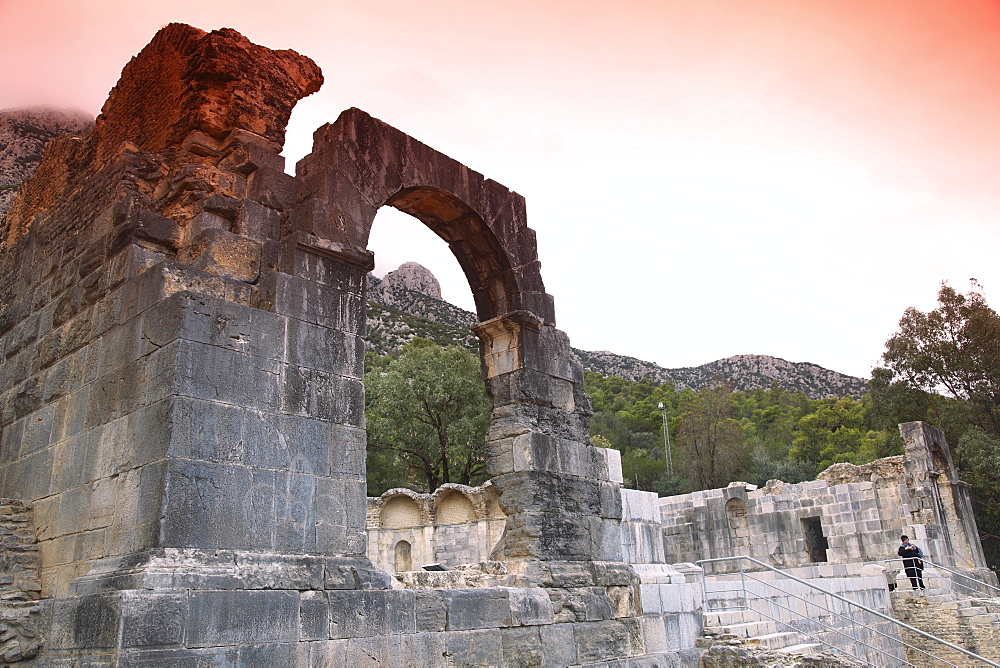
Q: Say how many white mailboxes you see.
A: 0